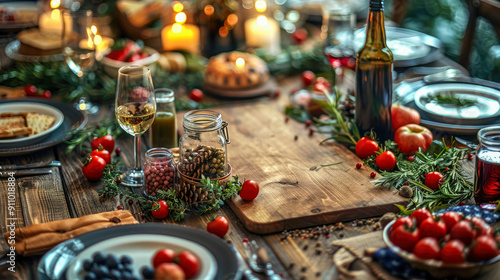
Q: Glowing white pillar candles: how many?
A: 3